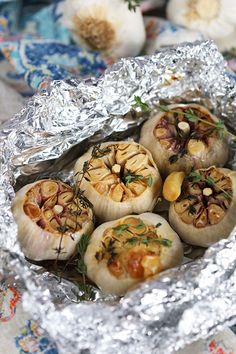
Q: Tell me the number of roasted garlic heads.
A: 5